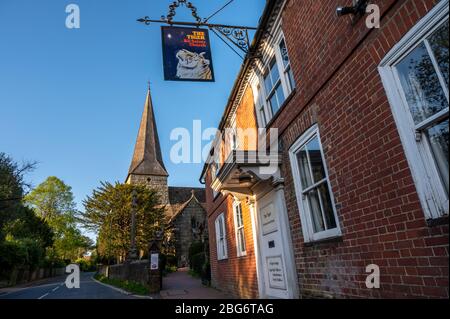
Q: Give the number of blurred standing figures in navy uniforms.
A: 0